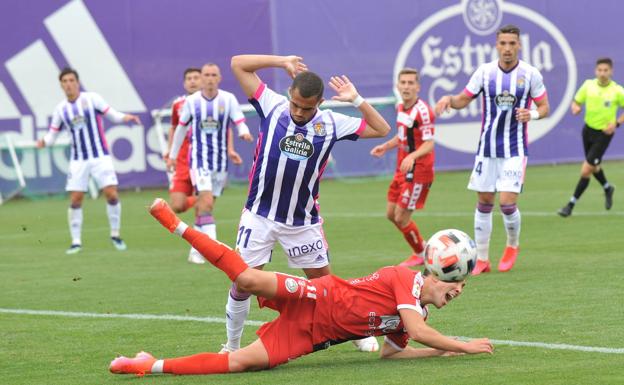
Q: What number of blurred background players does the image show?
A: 5